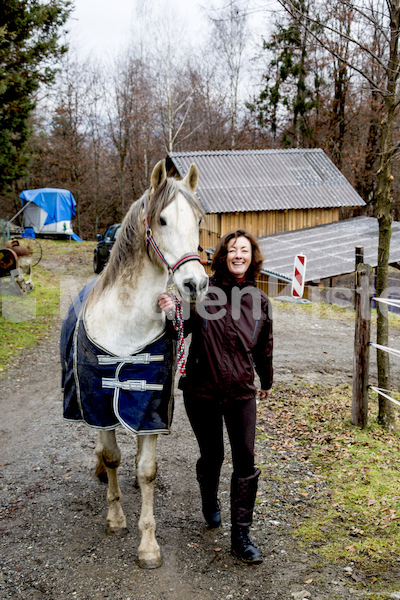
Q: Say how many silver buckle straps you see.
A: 2